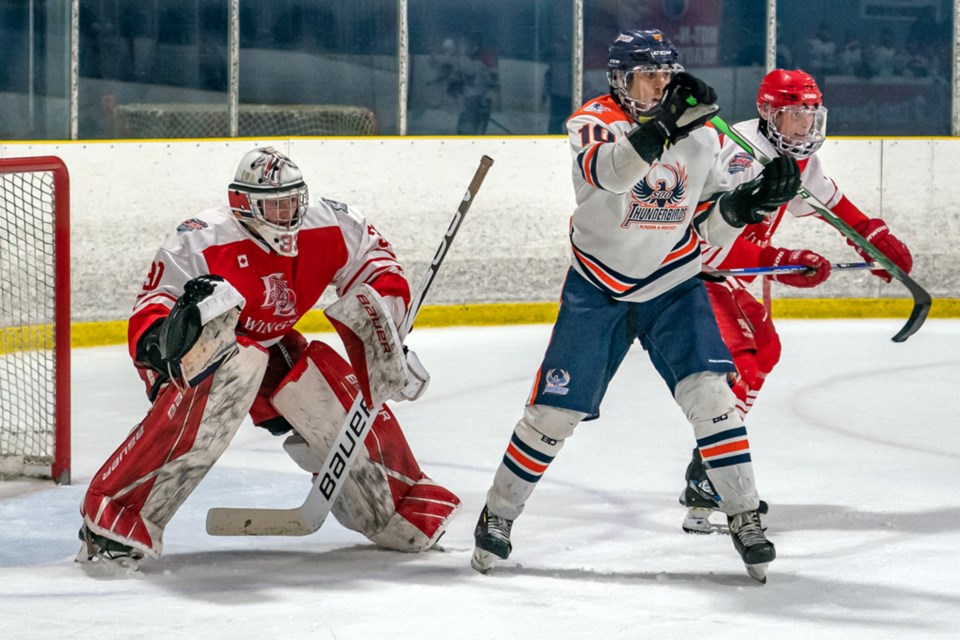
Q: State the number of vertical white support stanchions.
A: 6